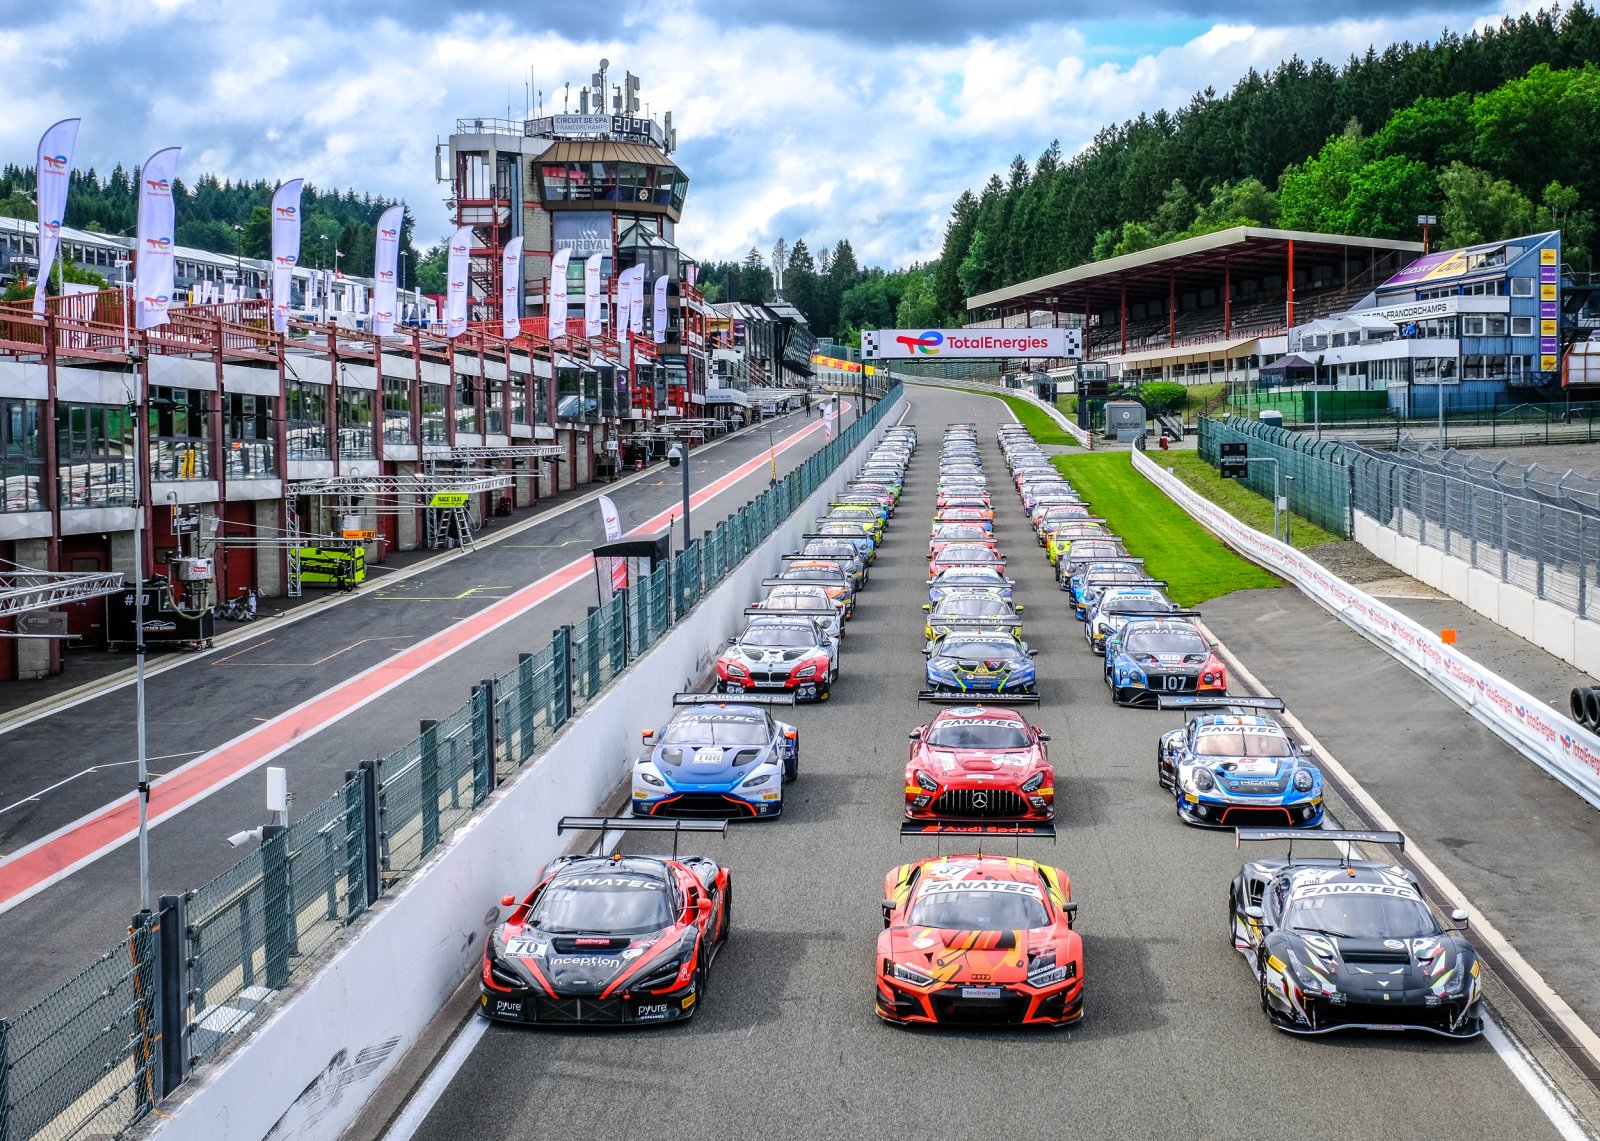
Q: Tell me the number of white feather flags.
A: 13